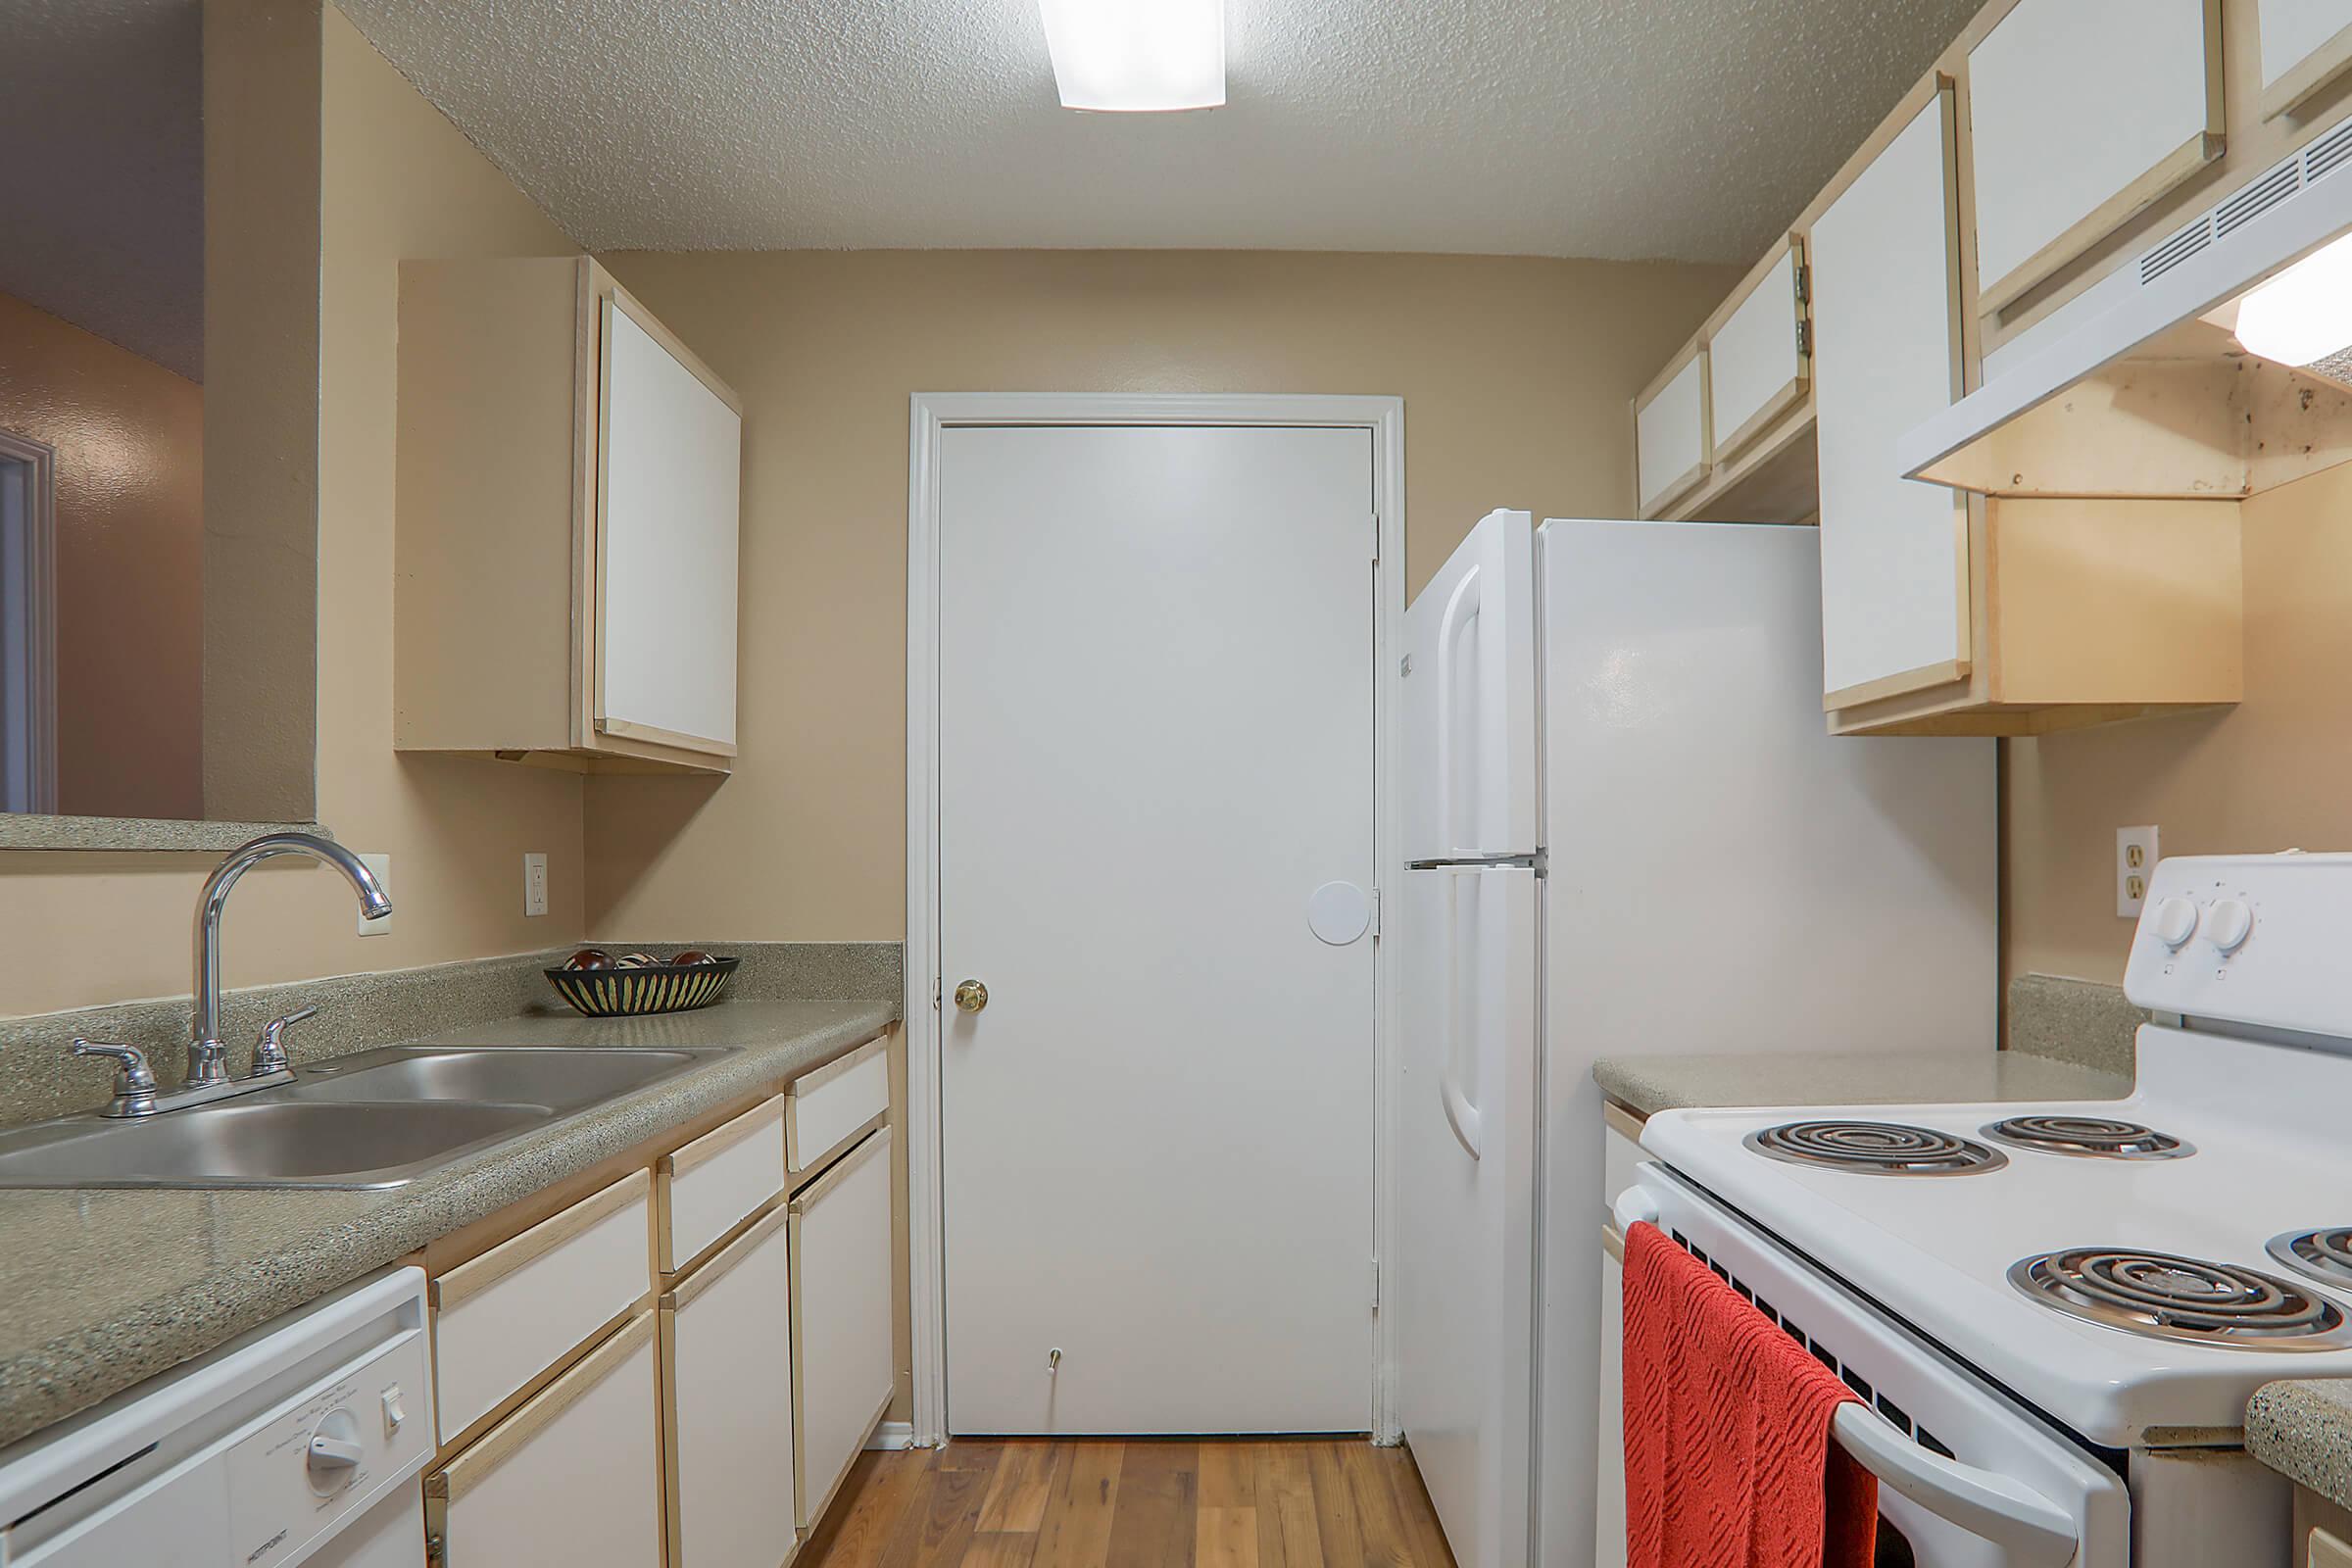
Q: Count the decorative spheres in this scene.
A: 3